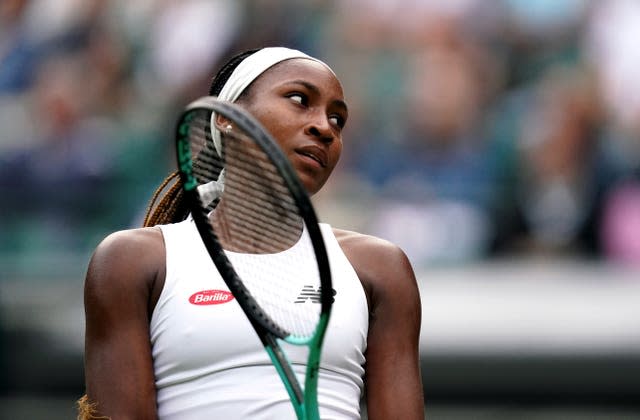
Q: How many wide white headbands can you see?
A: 1